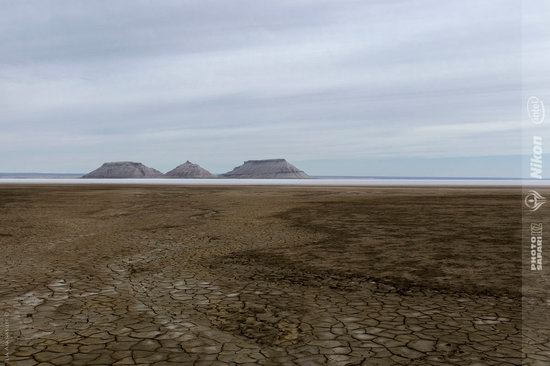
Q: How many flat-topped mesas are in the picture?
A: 2